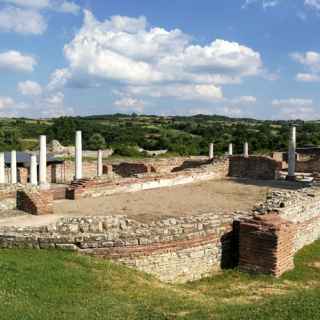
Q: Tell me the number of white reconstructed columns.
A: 10